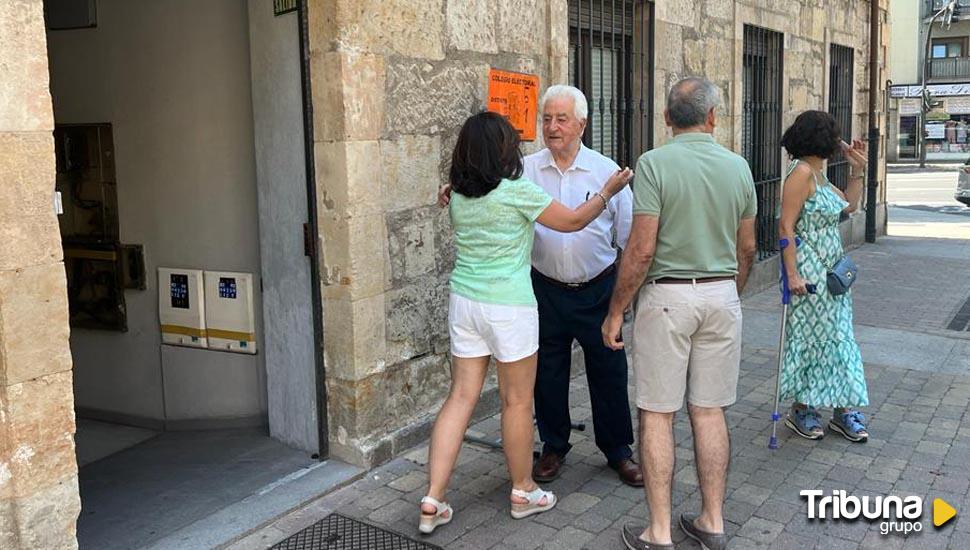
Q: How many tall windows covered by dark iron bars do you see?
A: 3